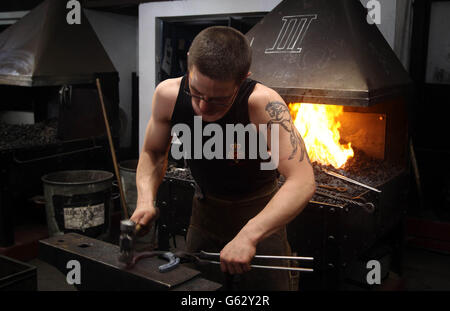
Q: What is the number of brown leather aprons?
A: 1